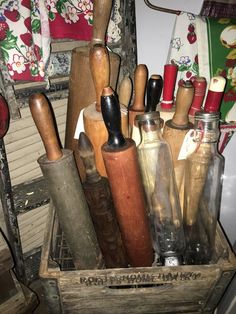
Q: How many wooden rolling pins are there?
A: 12